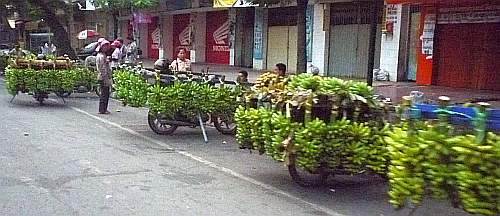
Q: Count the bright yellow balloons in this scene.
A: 0